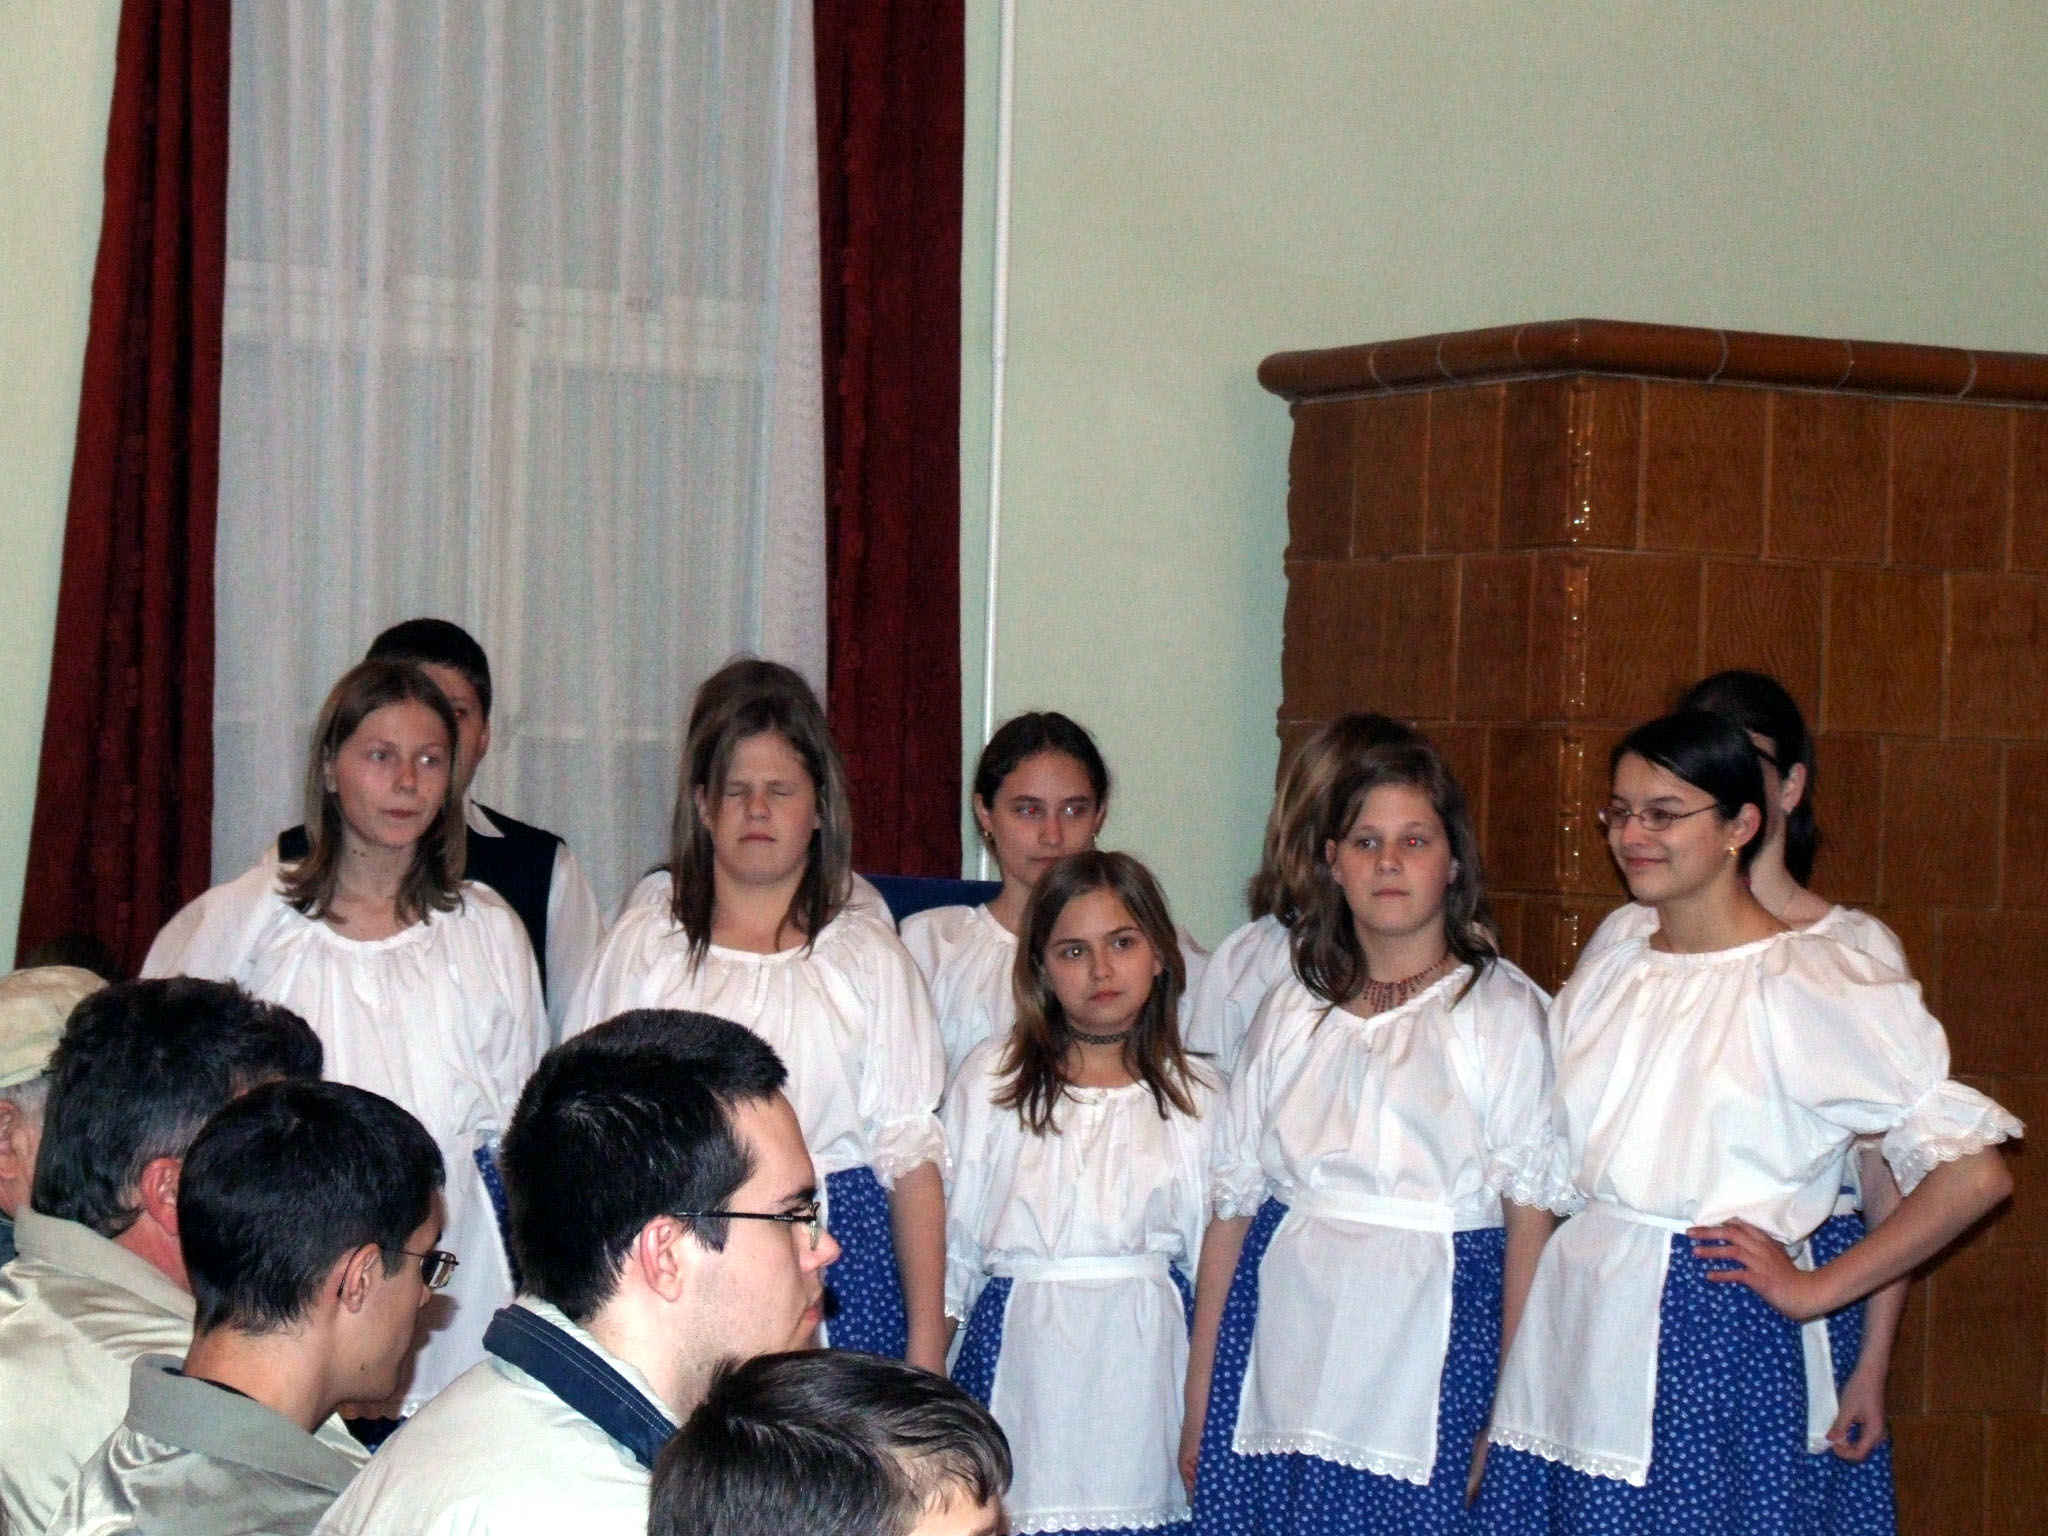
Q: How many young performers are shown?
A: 10